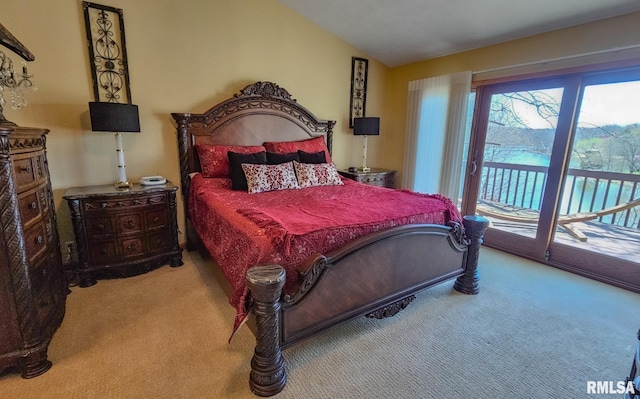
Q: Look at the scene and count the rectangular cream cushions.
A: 2